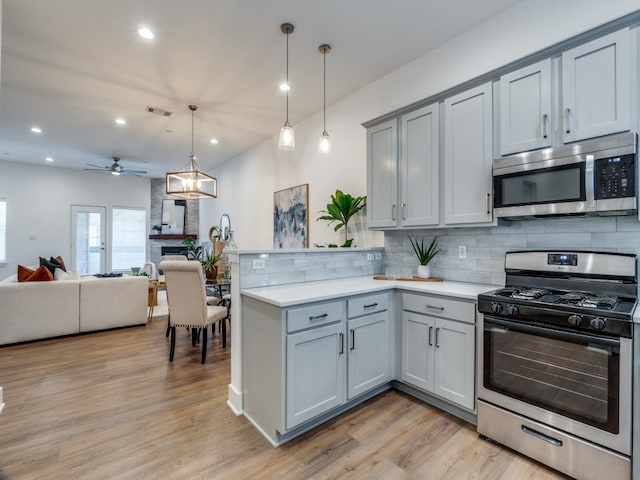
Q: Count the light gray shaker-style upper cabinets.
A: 5